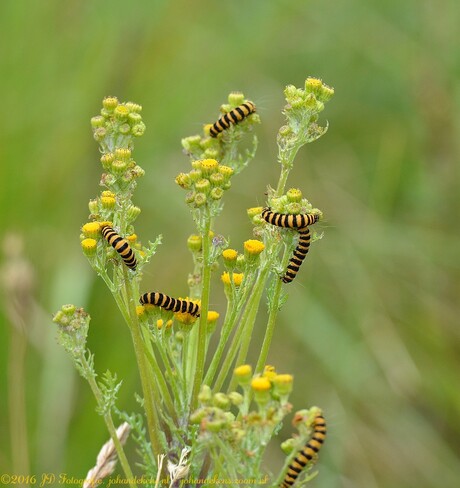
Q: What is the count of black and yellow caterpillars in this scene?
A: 6